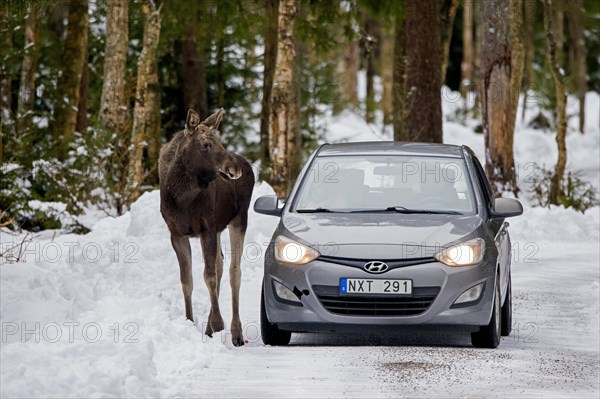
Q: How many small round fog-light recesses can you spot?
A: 2